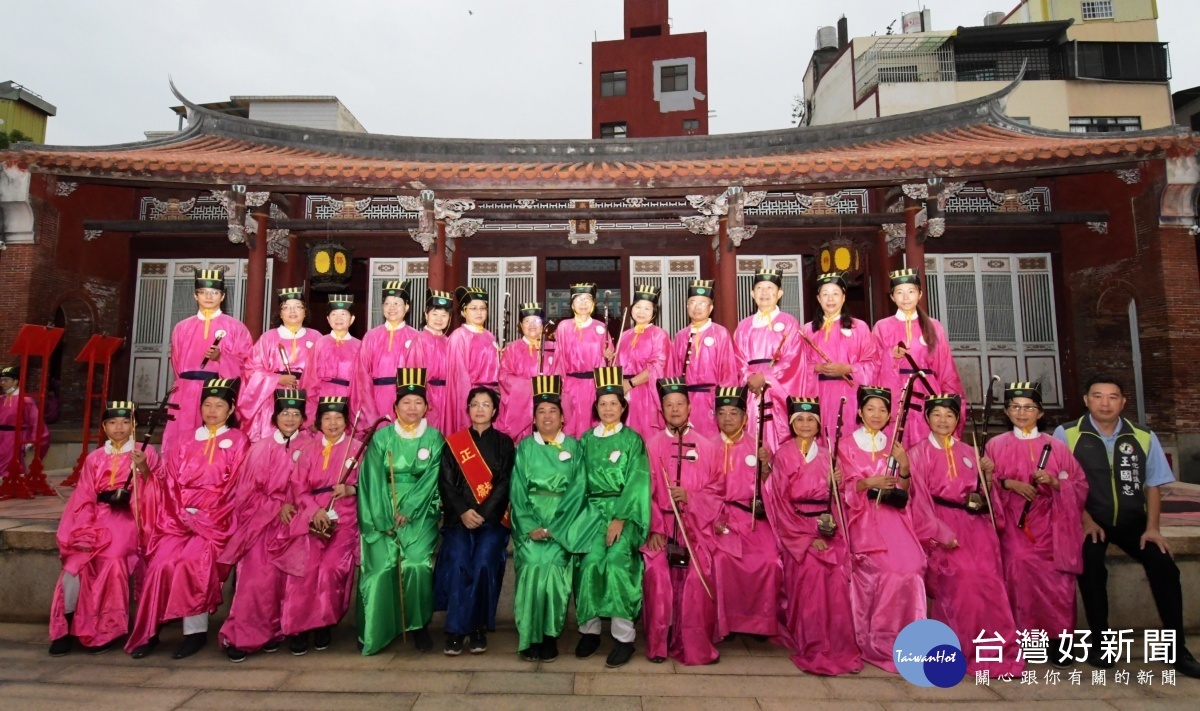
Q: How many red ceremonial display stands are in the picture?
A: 2